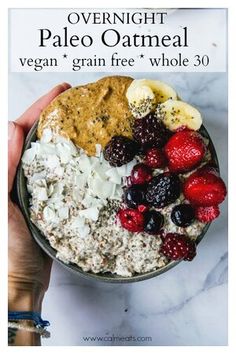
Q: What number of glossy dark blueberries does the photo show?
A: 3